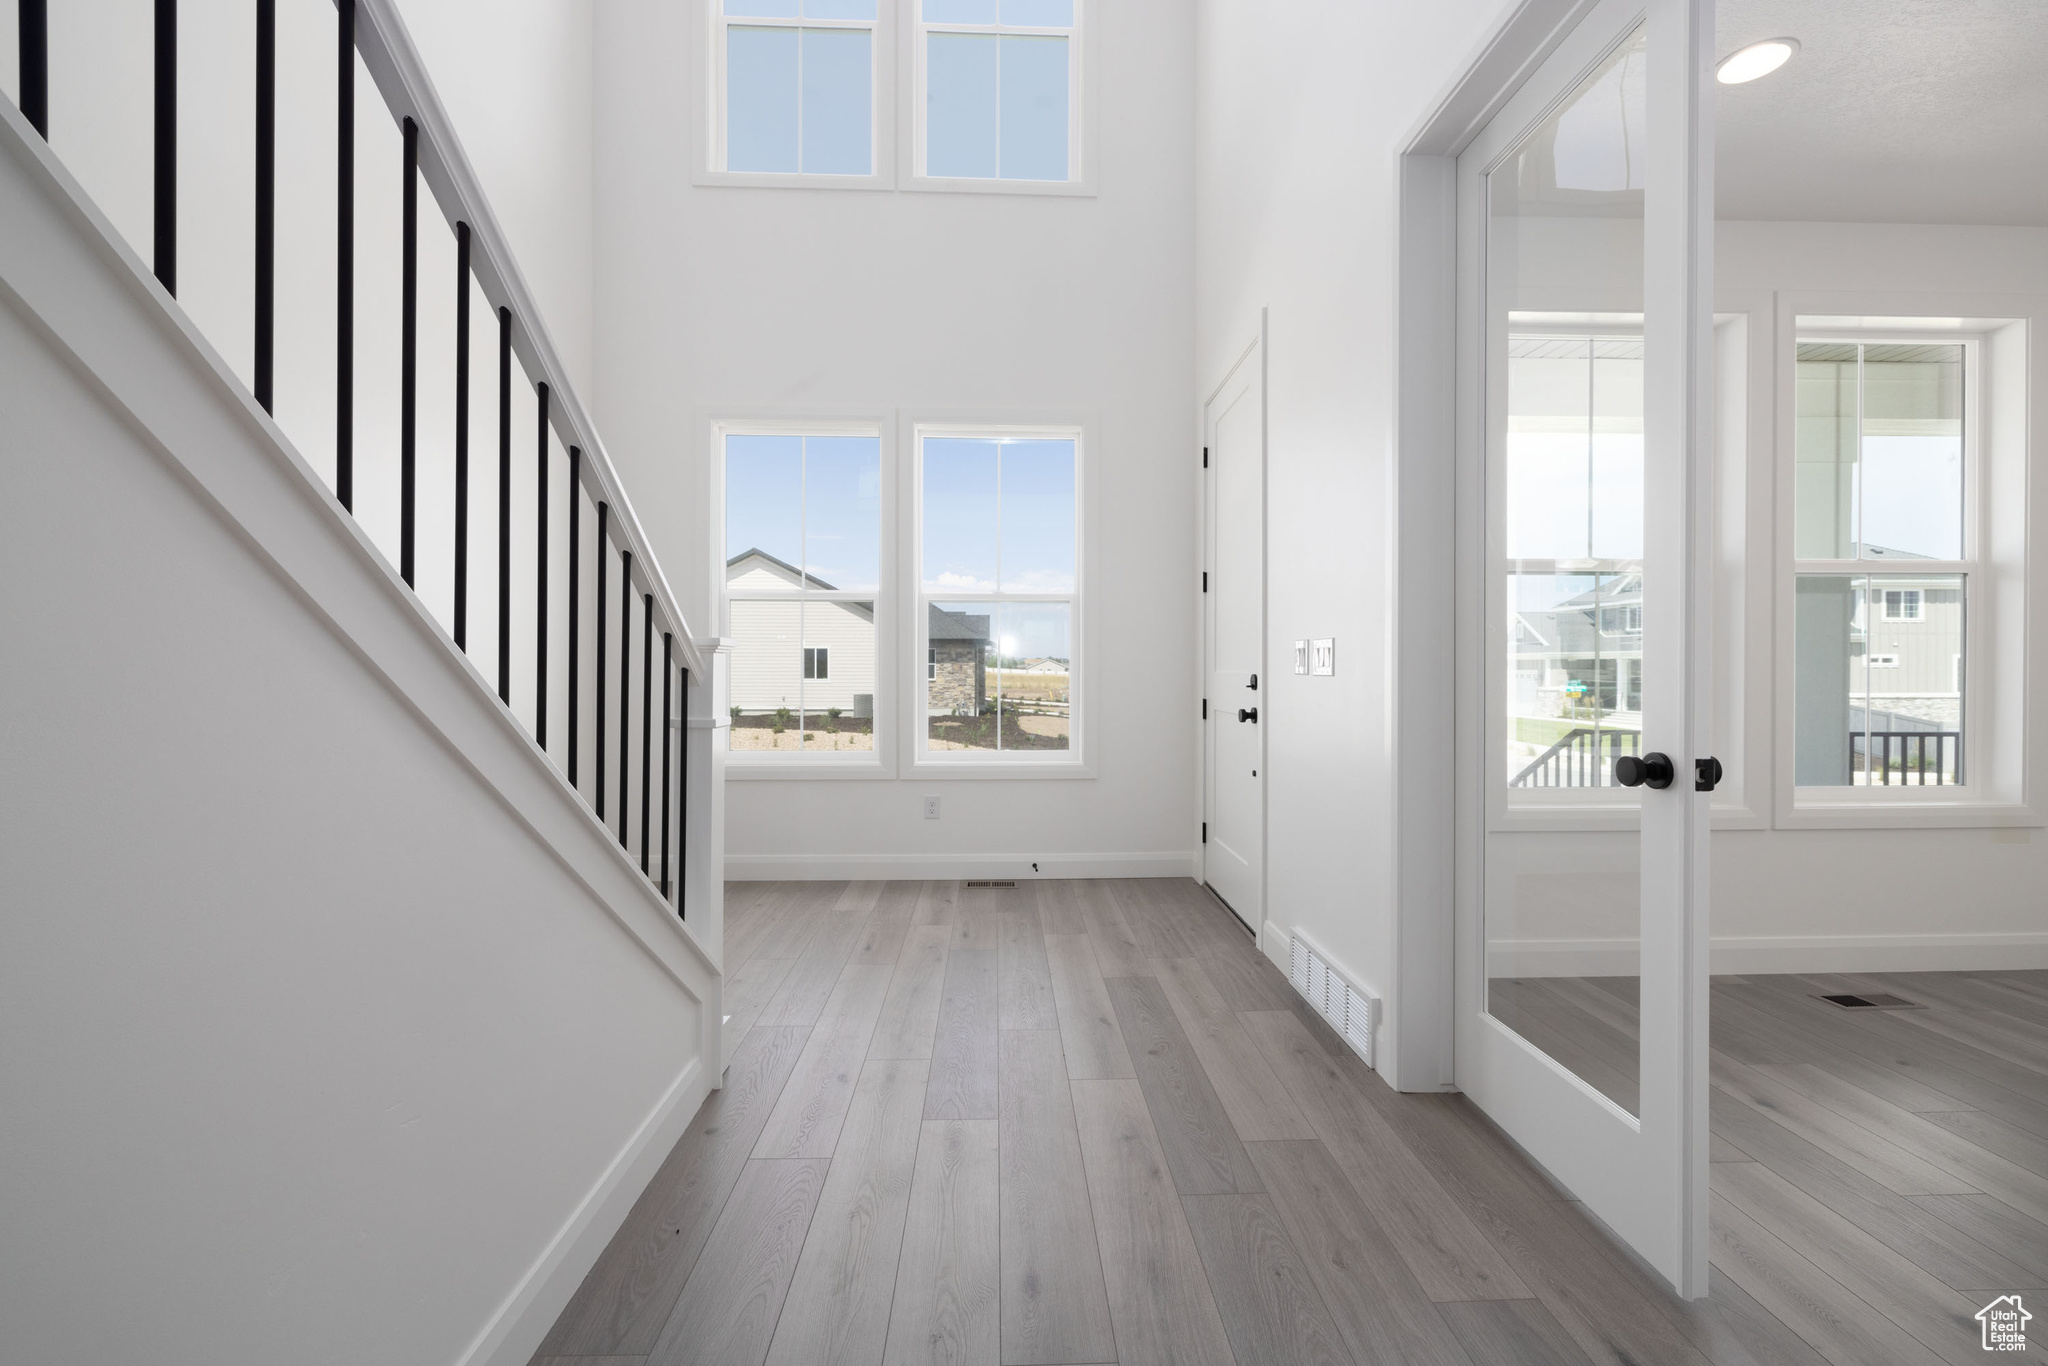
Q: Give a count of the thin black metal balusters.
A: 14